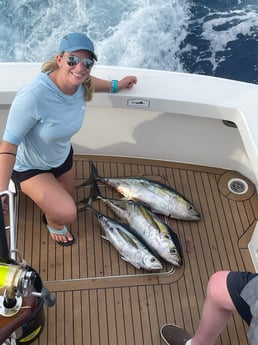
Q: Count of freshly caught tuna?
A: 3